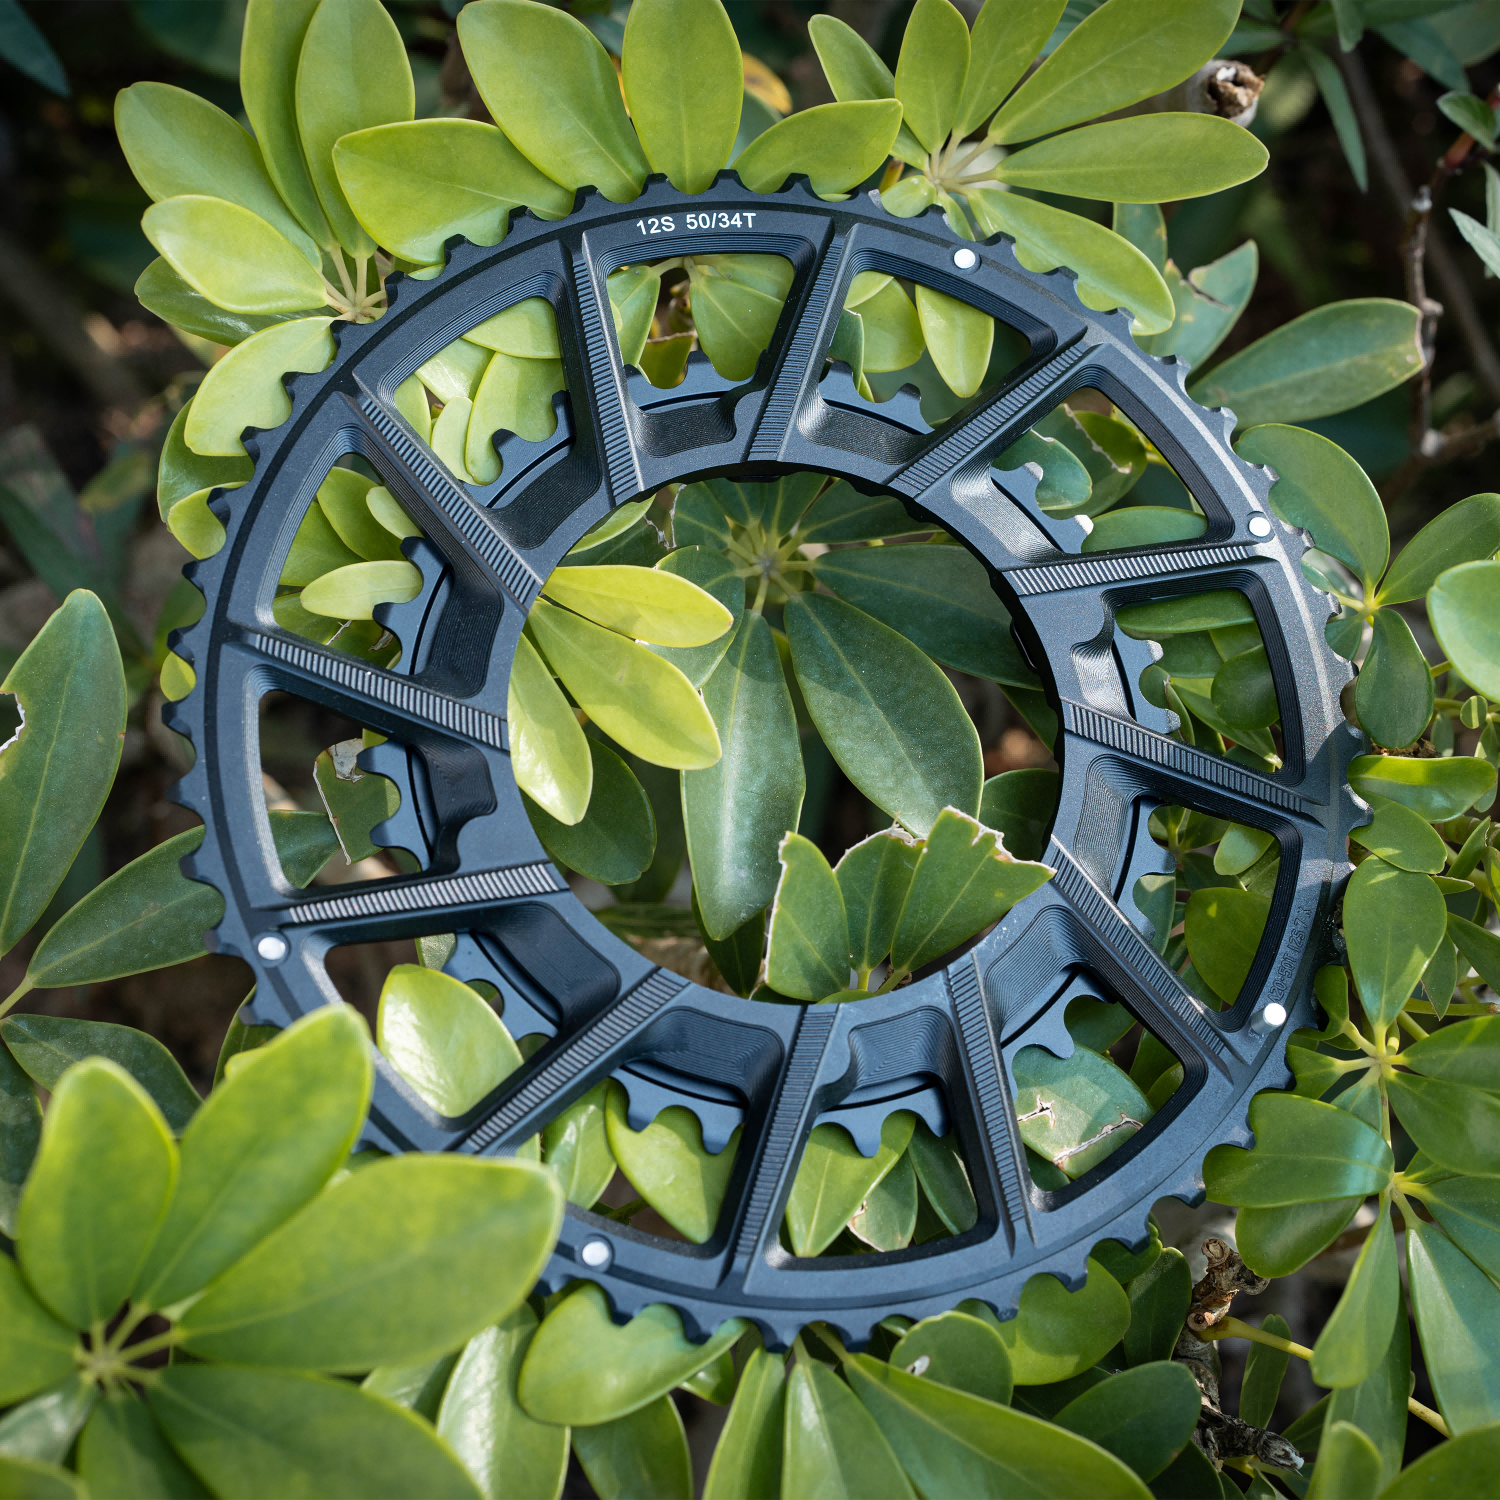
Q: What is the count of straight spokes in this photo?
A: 12